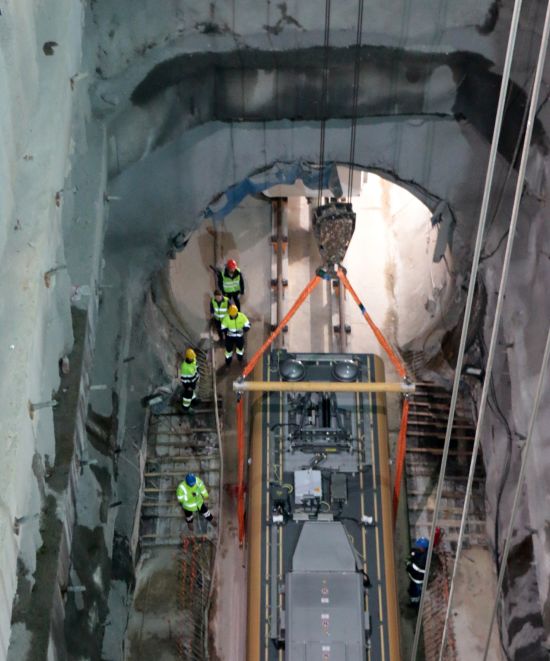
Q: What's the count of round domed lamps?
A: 2